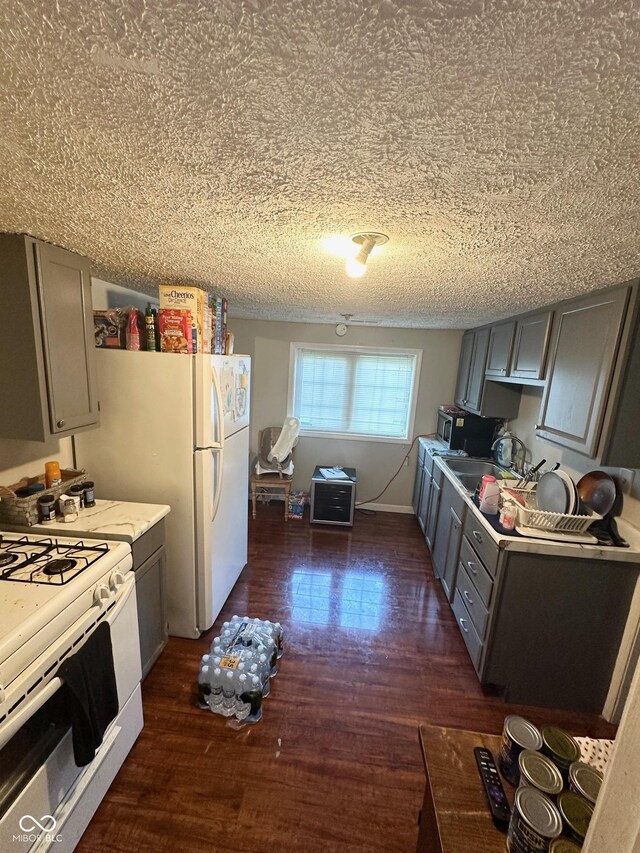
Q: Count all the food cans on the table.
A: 7